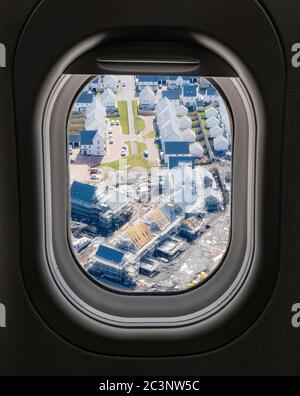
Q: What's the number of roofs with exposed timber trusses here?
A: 2